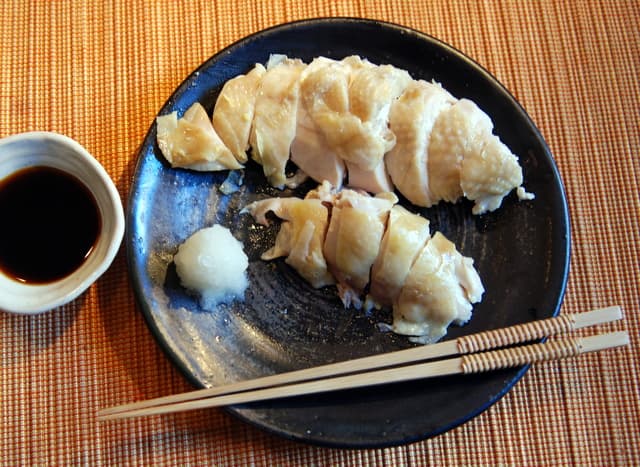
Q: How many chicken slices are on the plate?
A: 12